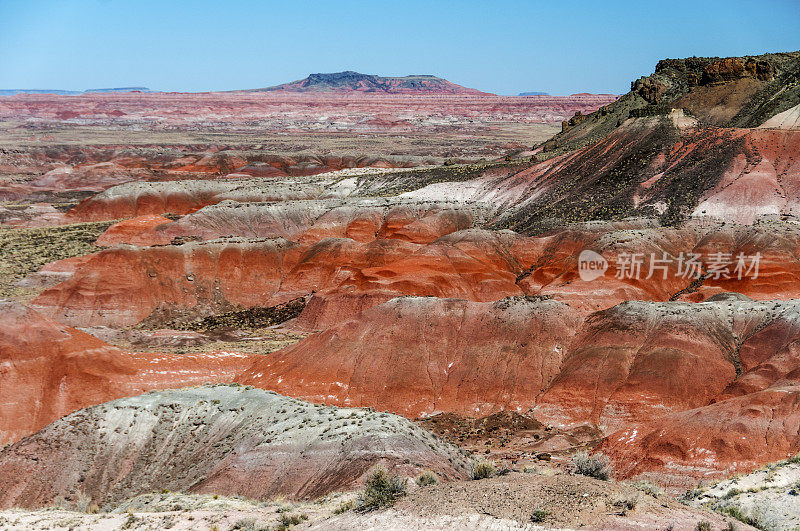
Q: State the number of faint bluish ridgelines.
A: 3